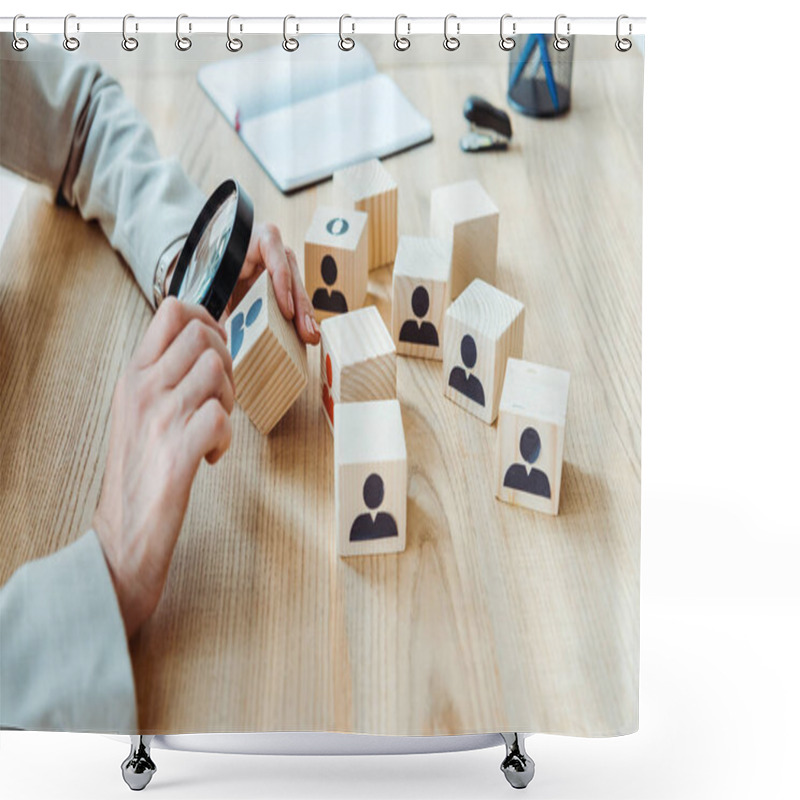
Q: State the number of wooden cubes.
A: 9